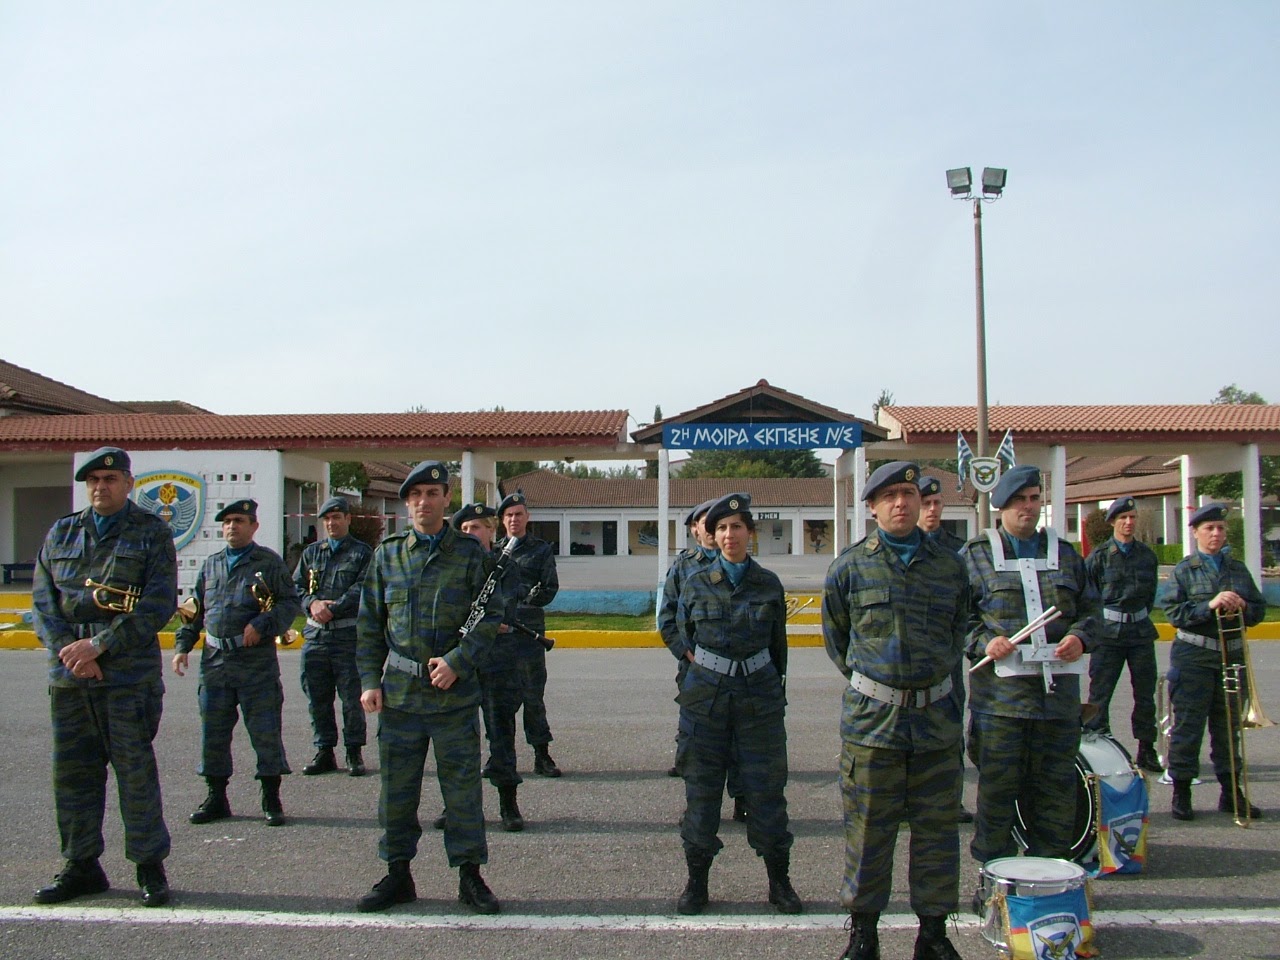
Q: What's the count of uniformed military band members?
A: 14